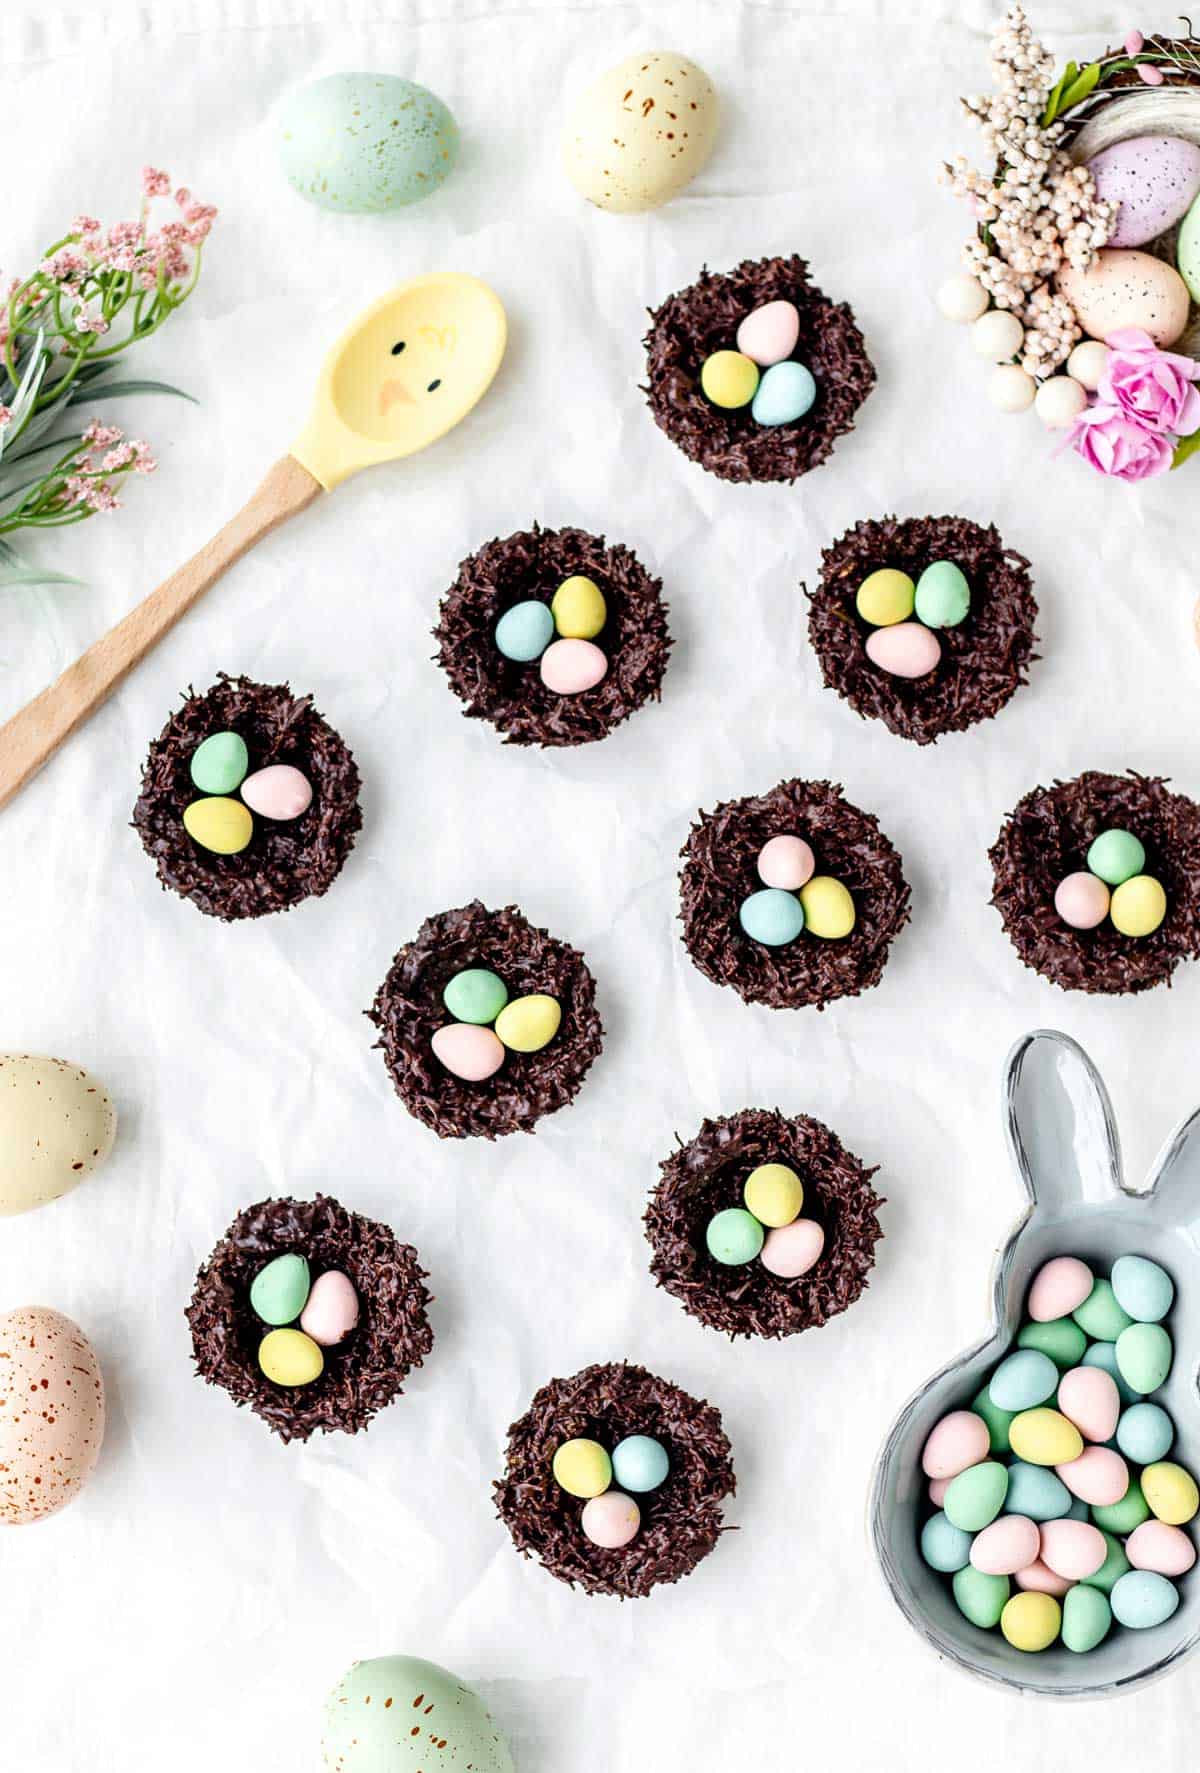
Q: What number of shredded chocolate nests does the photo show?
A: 10